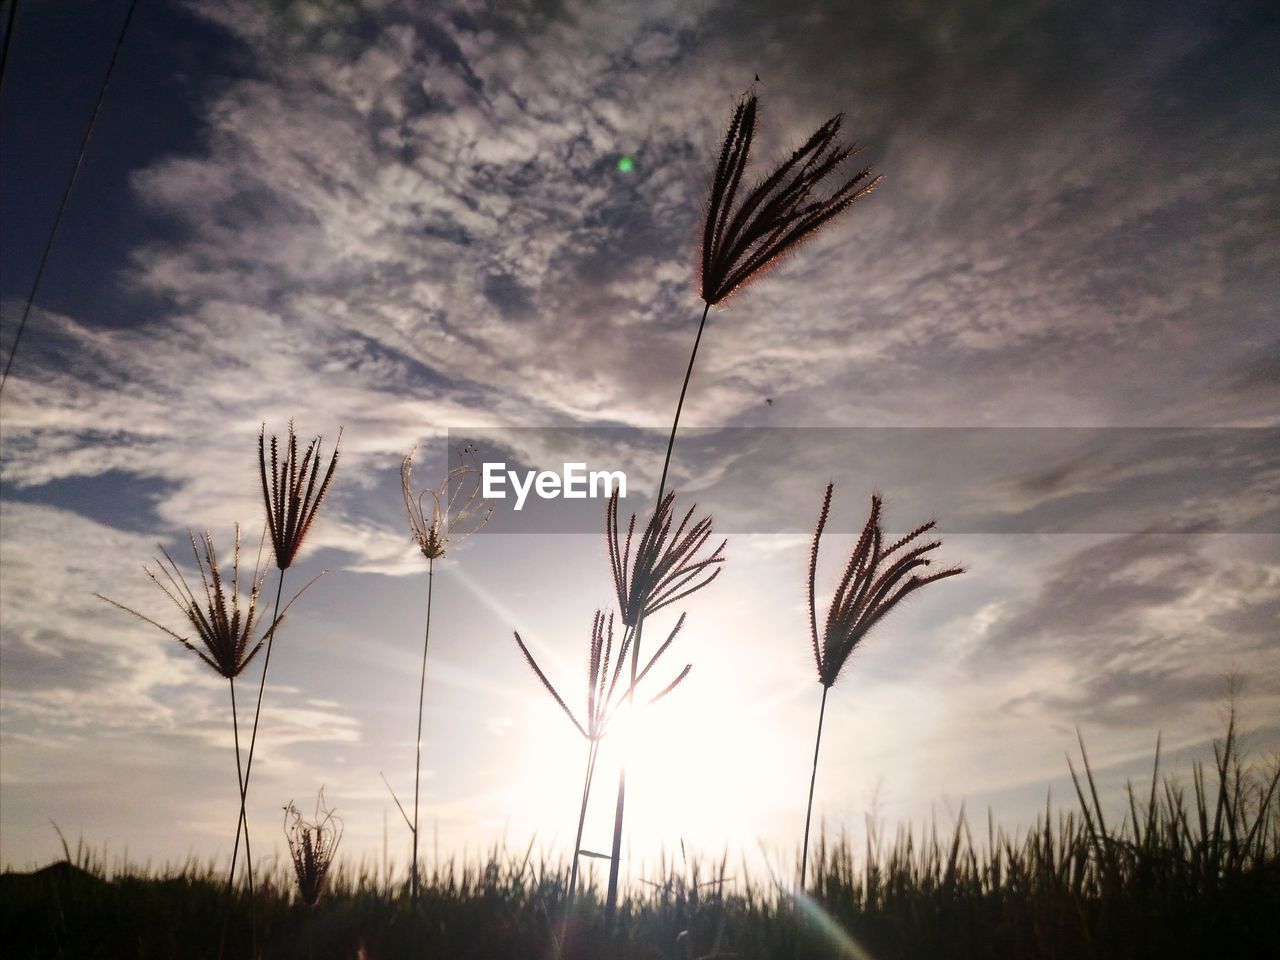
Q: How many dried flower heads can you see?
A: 8